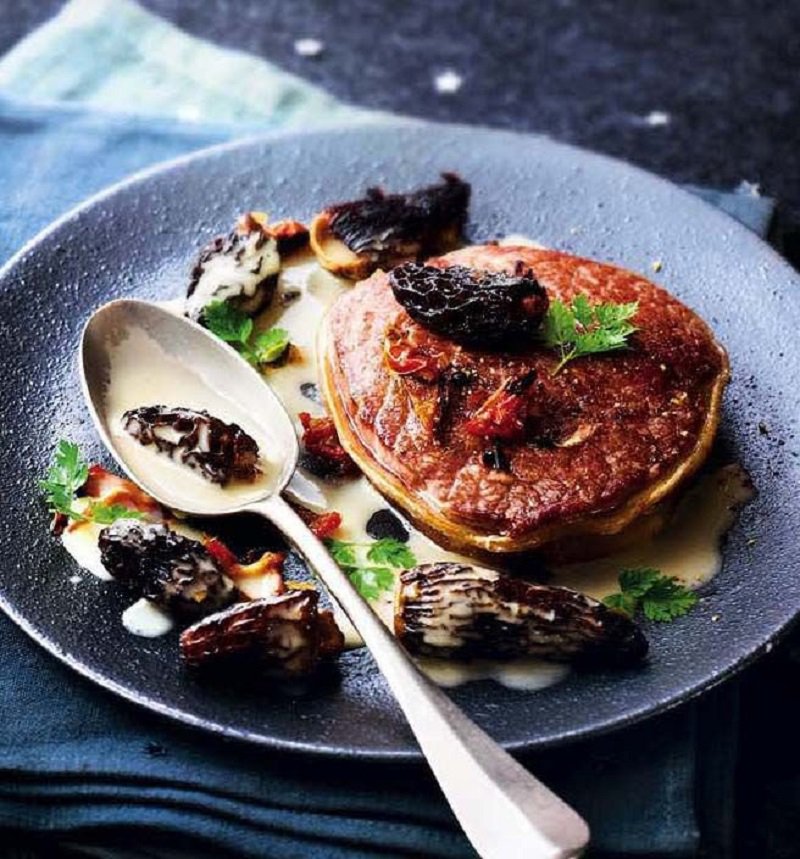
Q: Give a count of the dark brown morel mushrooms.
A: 7